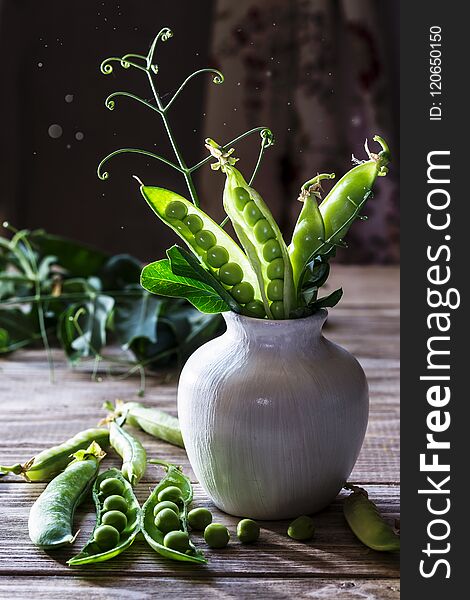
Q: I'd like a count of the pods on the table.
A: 7